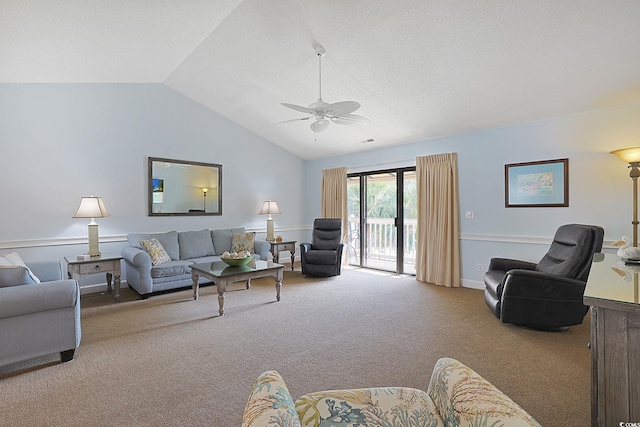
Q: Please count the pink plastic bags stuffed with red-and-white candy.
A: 0